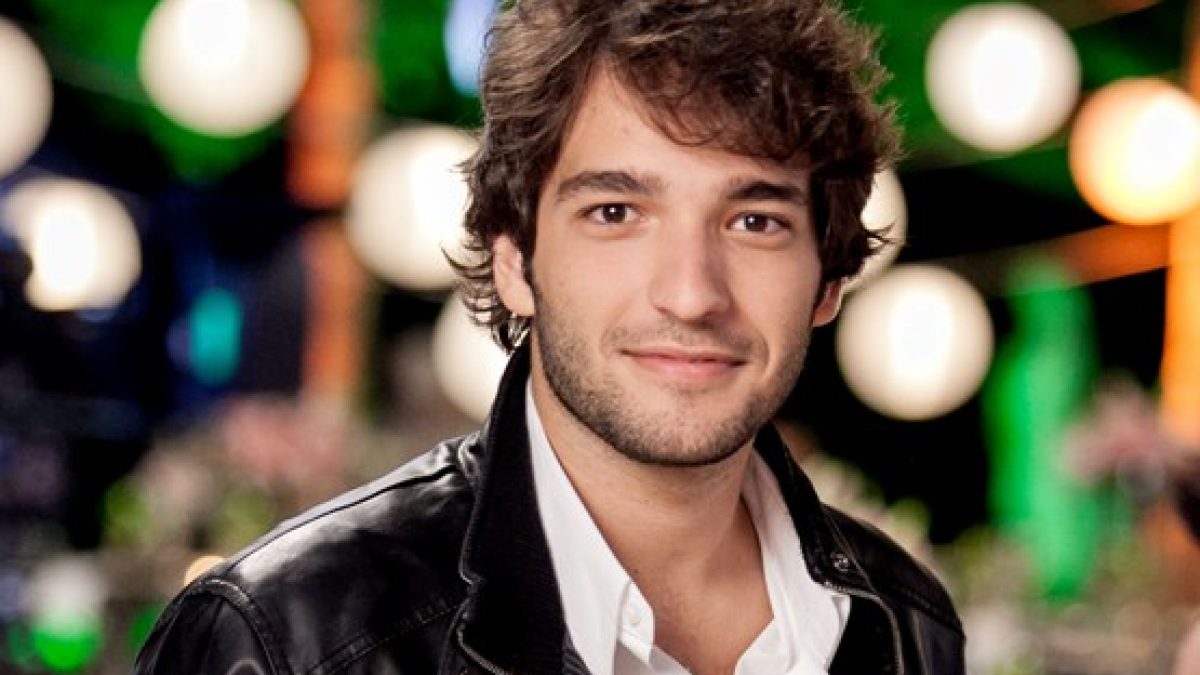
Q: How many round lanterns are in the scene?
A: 9